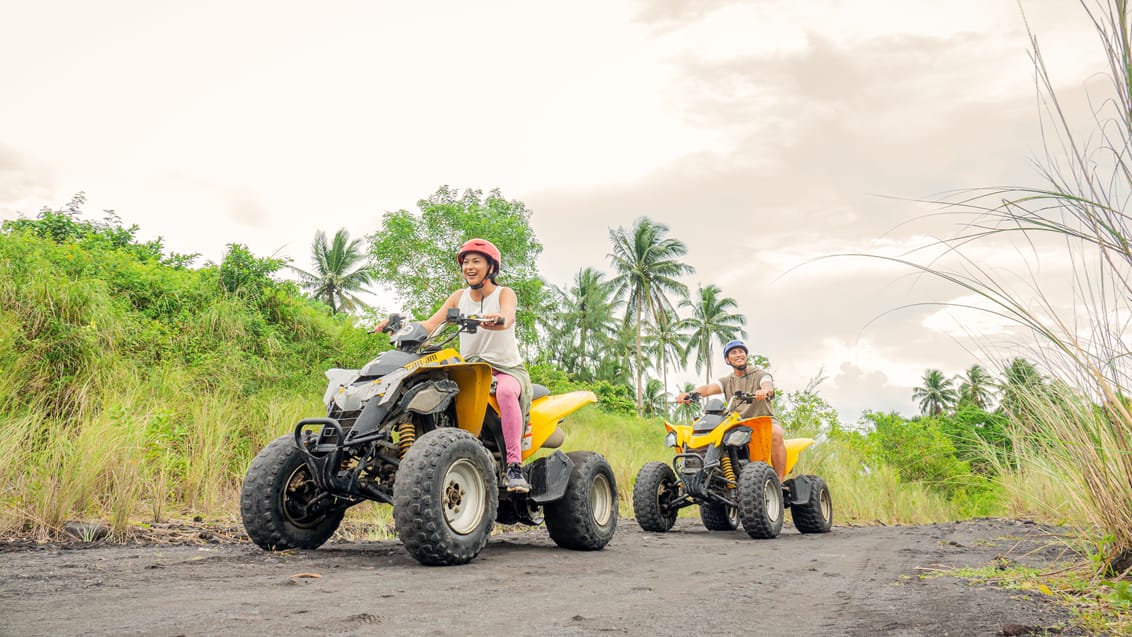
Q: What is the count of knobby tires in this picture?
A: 7